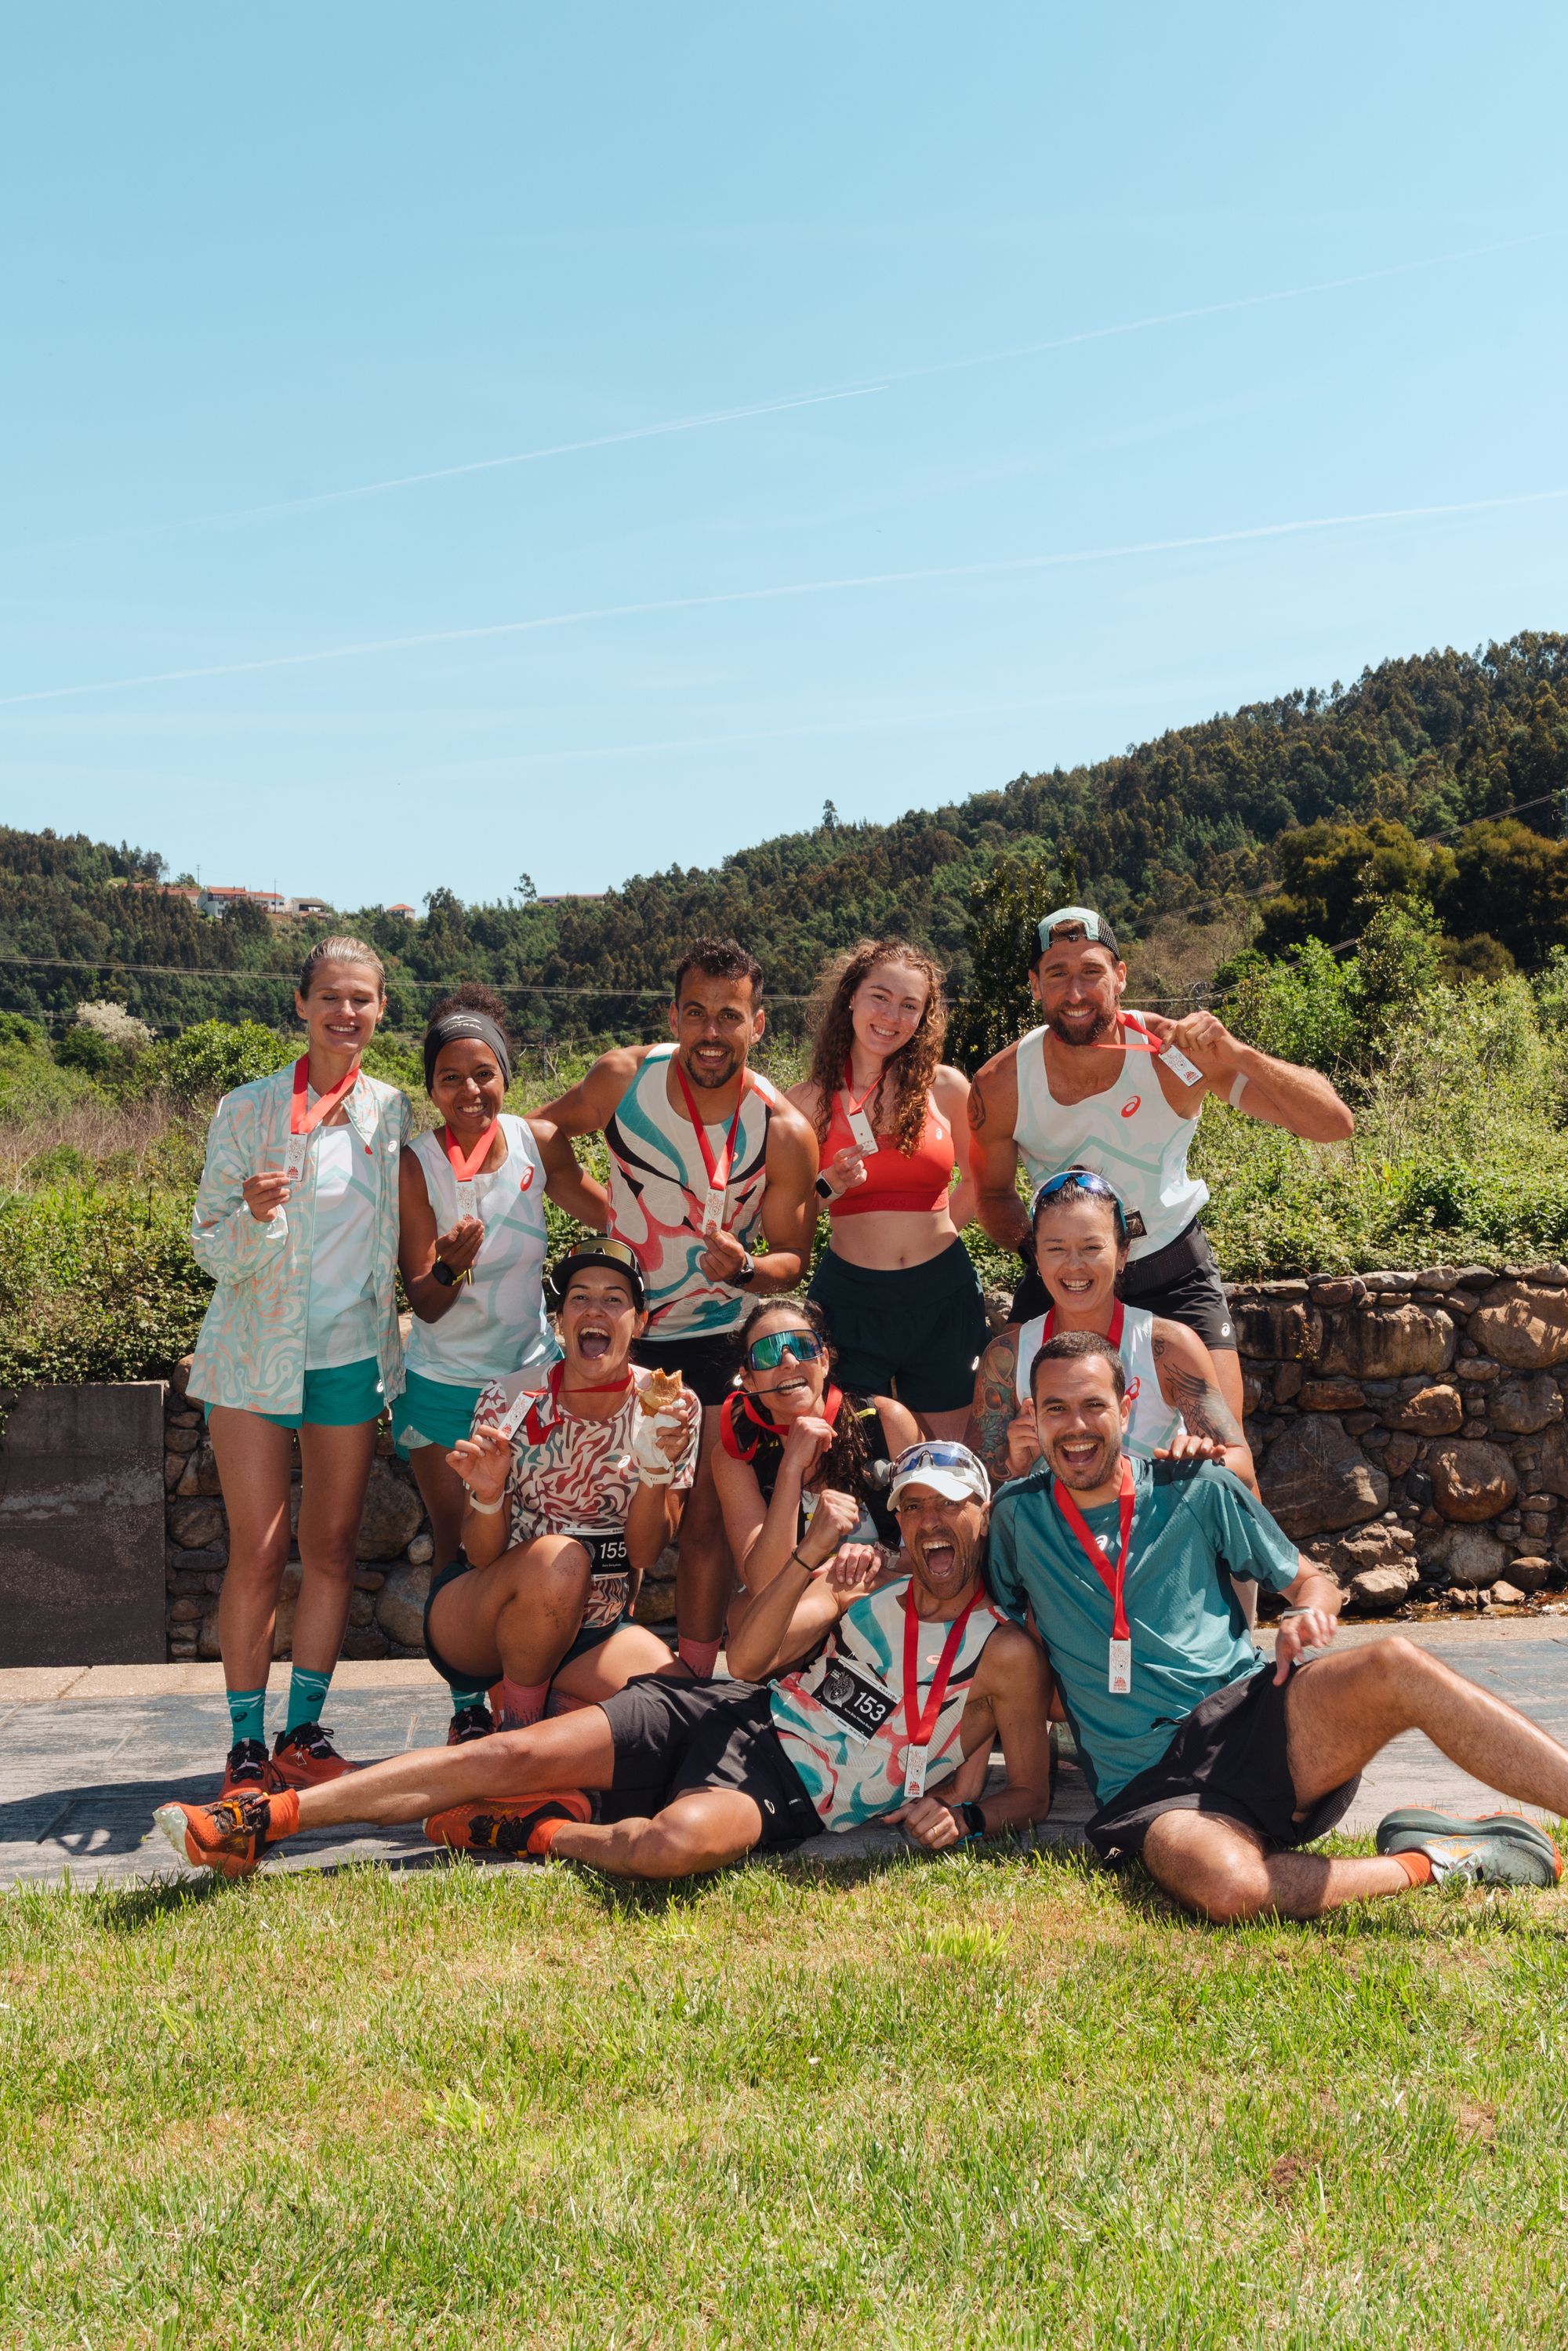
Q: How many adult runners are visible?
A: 10